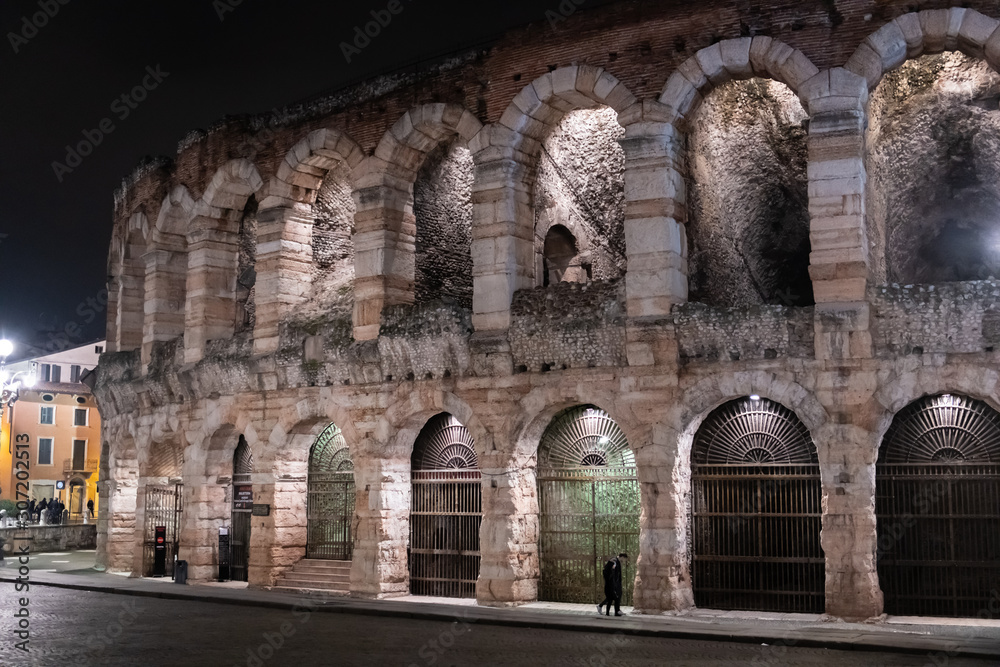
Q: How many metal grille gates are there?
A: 7